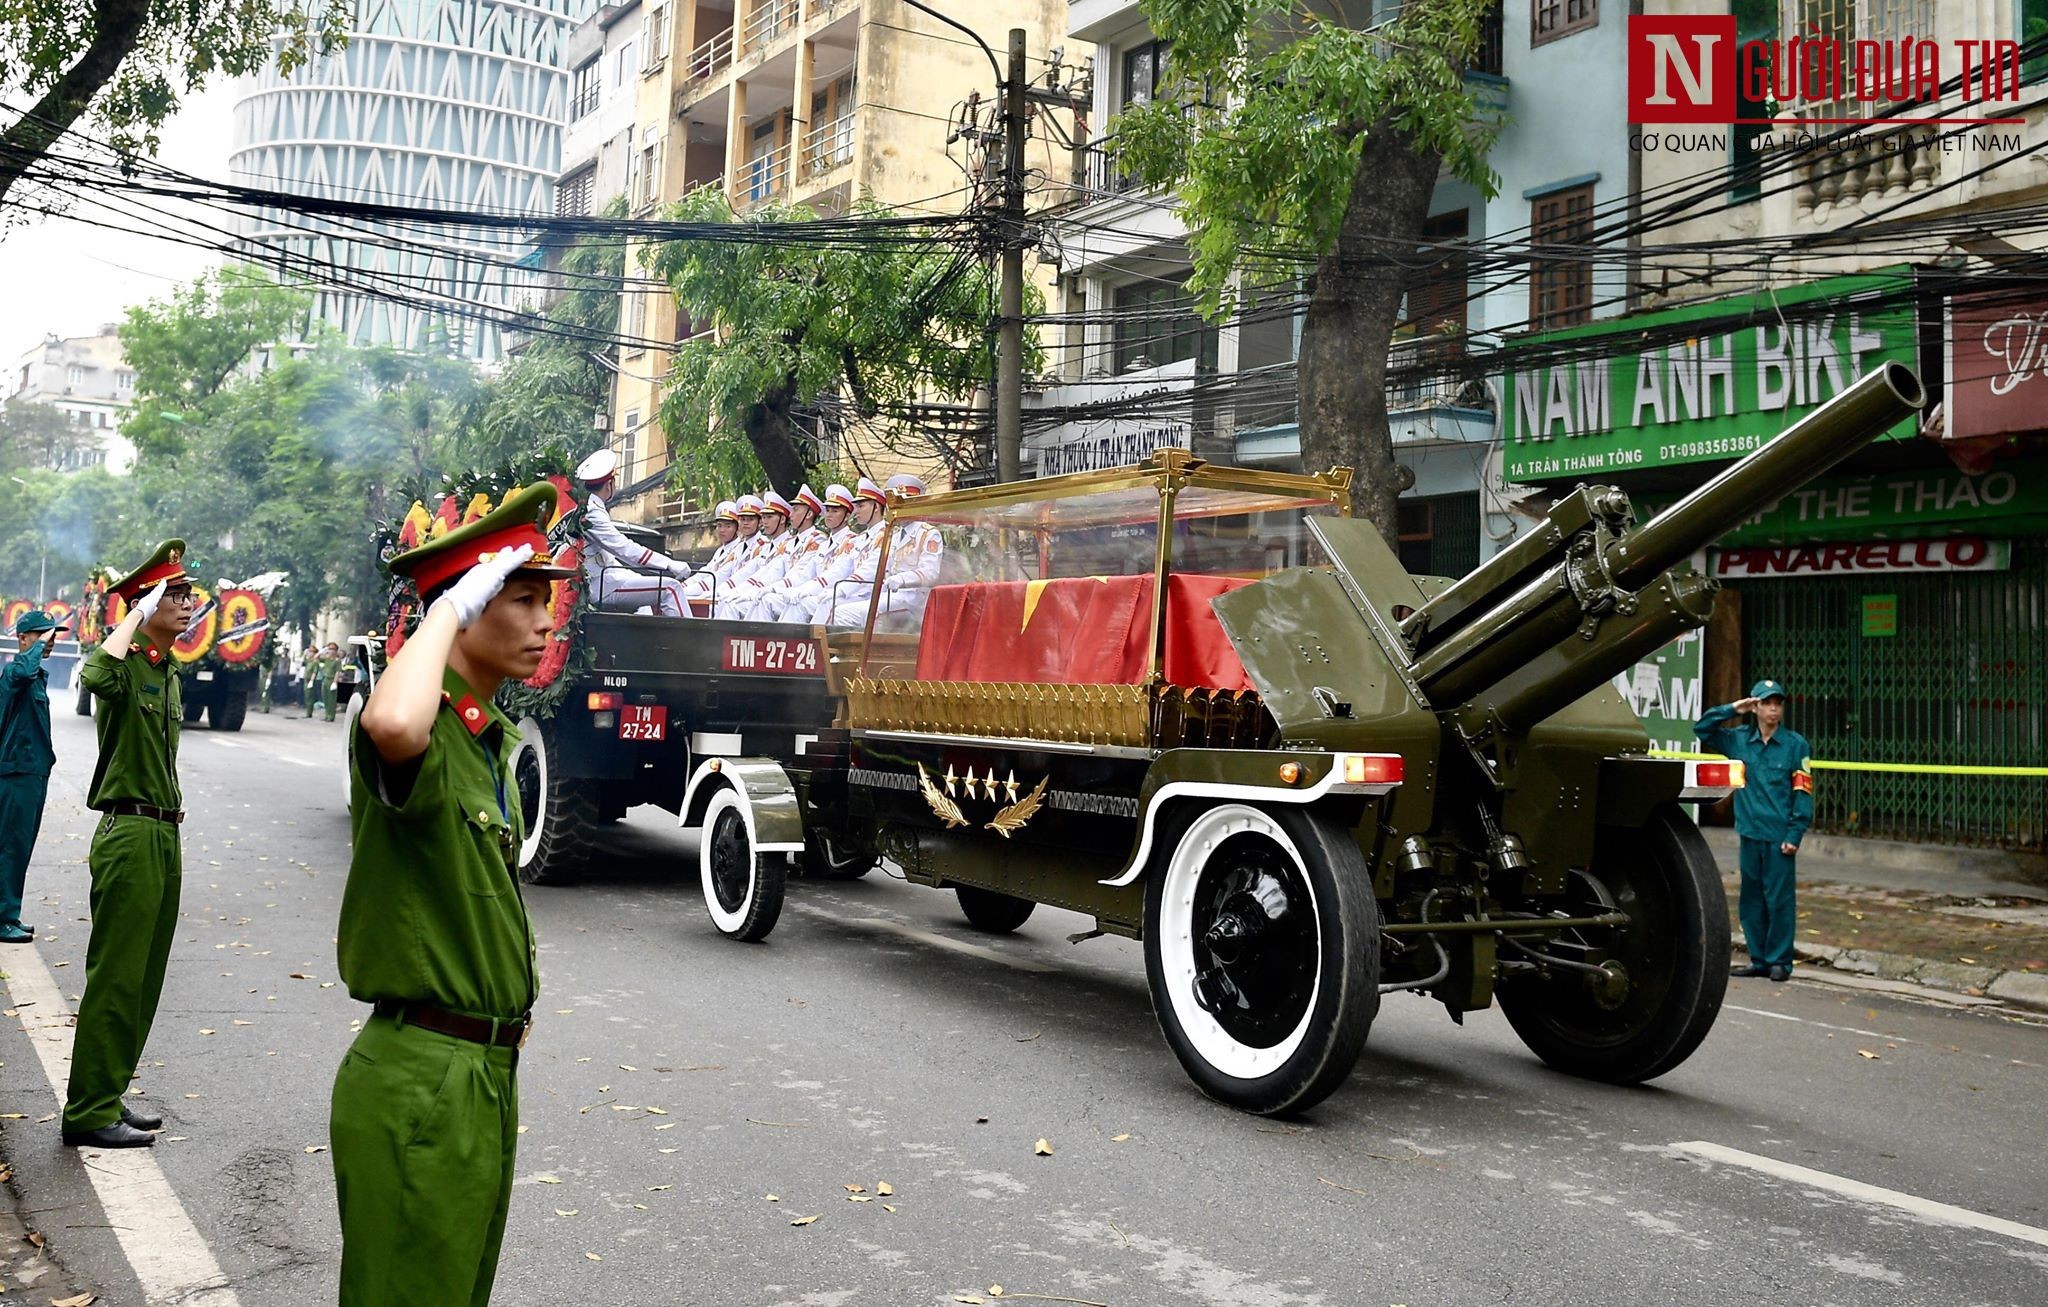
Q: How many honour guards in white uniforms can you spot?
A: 8